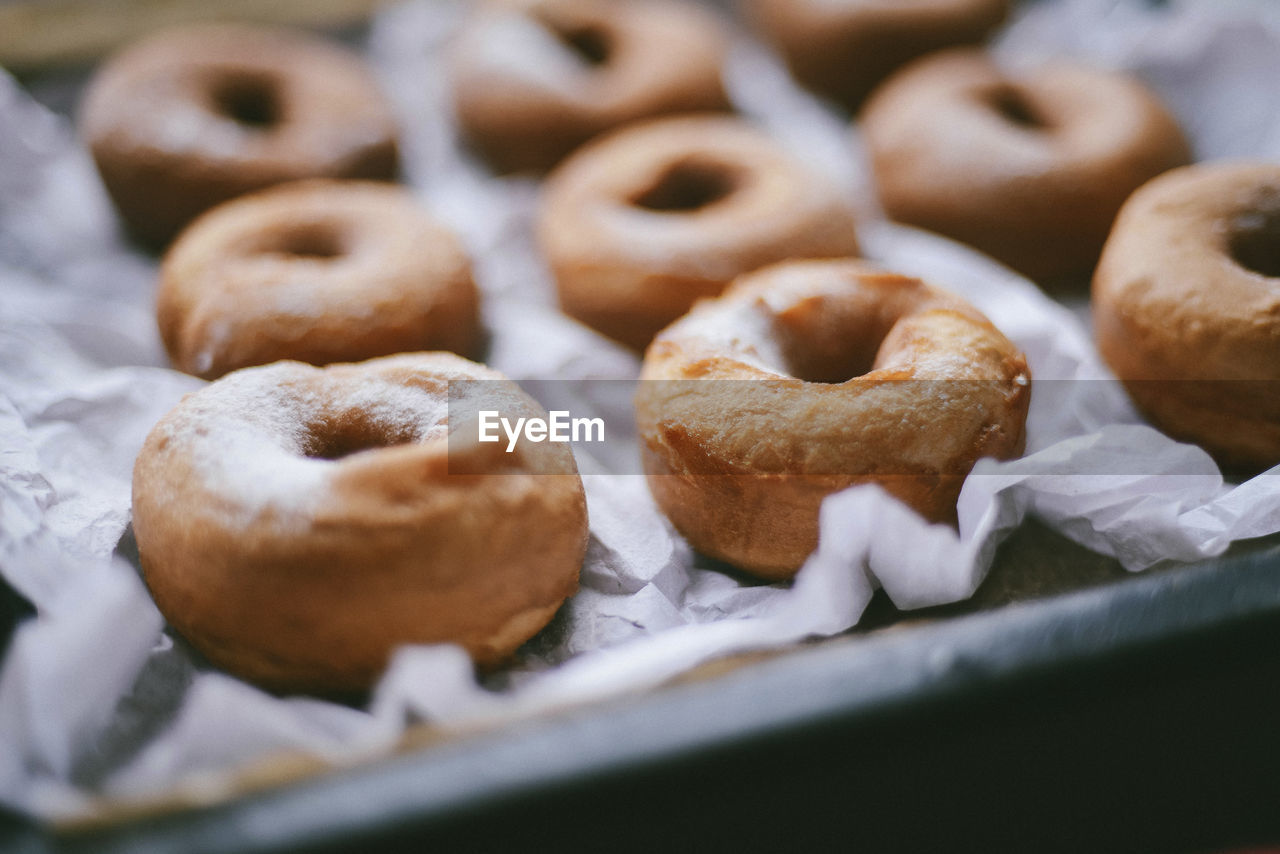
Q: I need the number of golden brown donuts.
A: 9